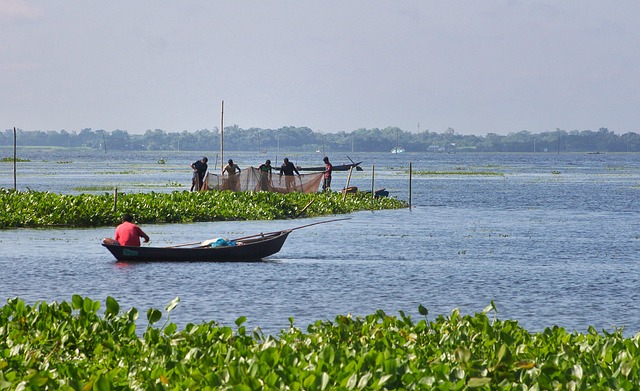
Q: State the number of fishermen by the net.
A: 5